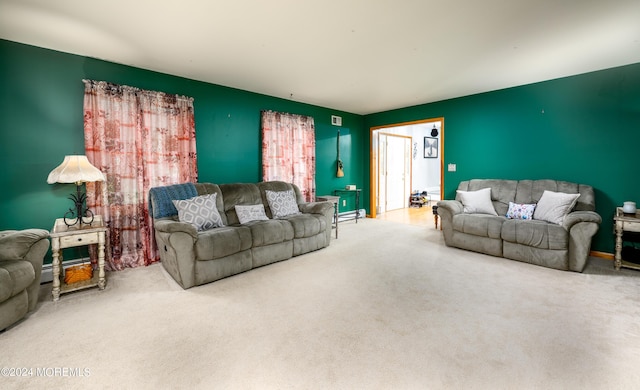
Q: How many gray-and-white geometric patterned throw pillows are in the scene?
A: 2